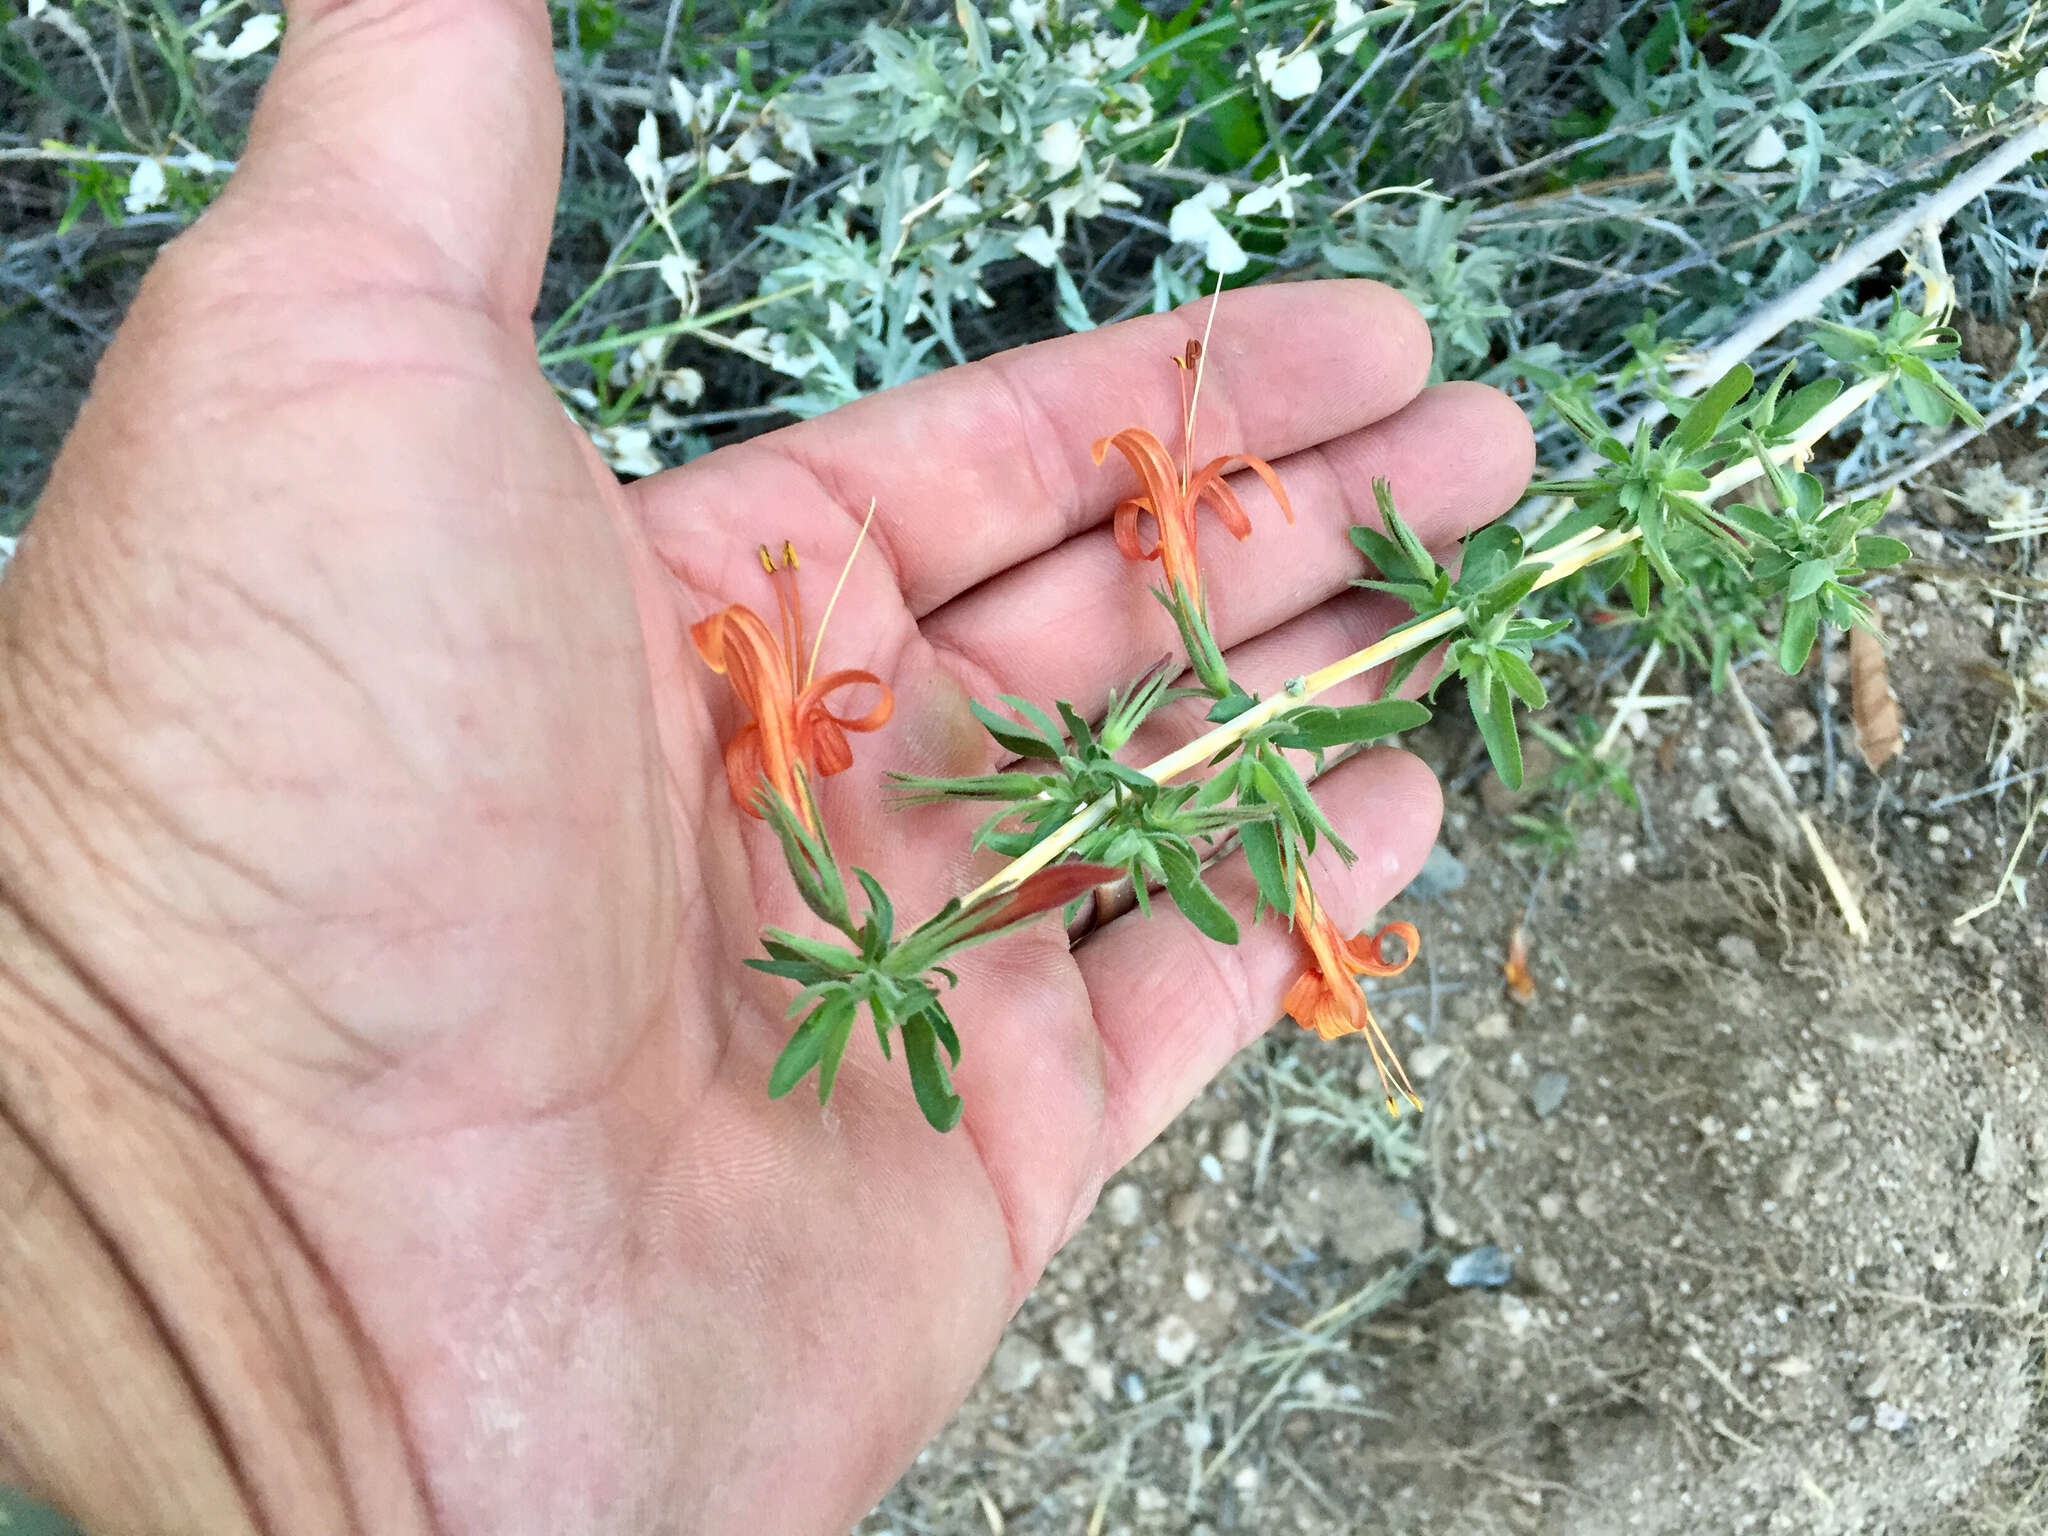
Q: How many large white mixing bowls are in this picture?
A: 0